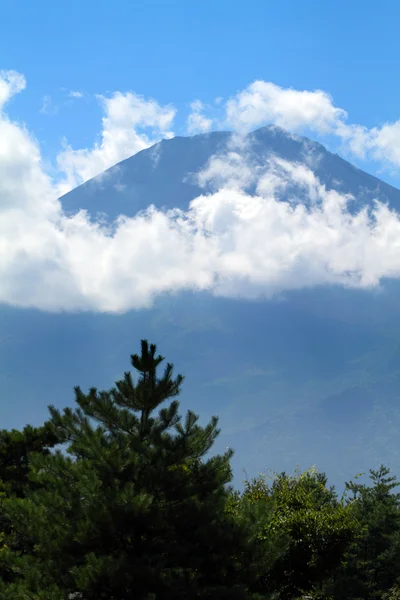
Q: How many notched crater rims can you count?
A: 1